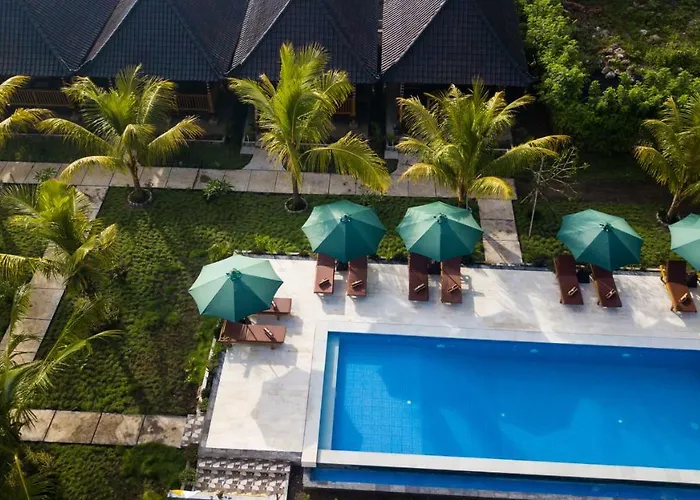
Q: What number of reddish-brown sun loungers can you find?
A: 9